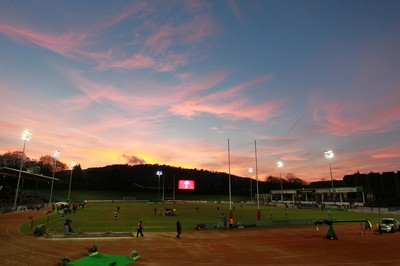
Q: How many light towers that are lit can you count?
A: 7